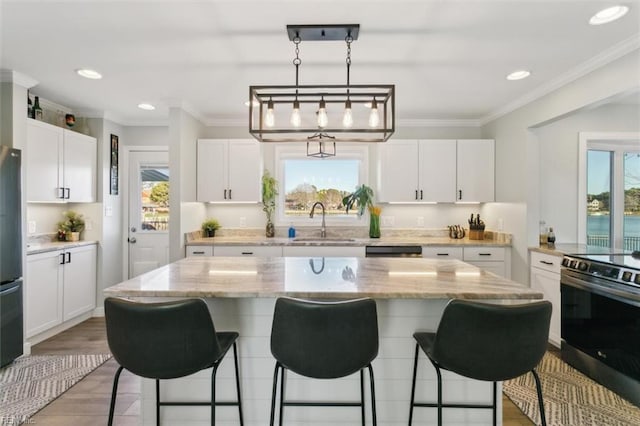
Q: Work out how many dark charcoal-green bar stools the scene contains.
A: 3